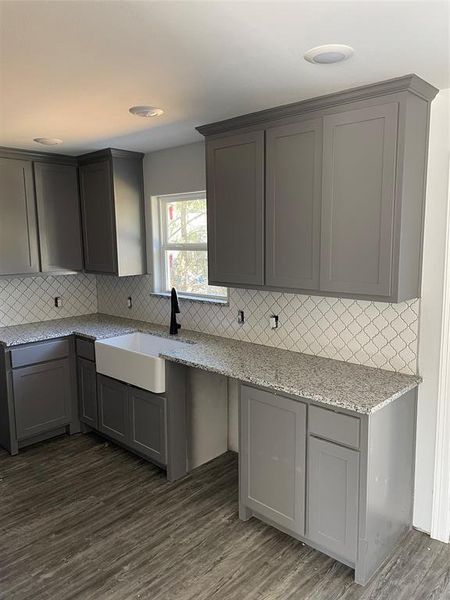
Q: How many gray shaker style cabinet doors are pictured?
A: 12